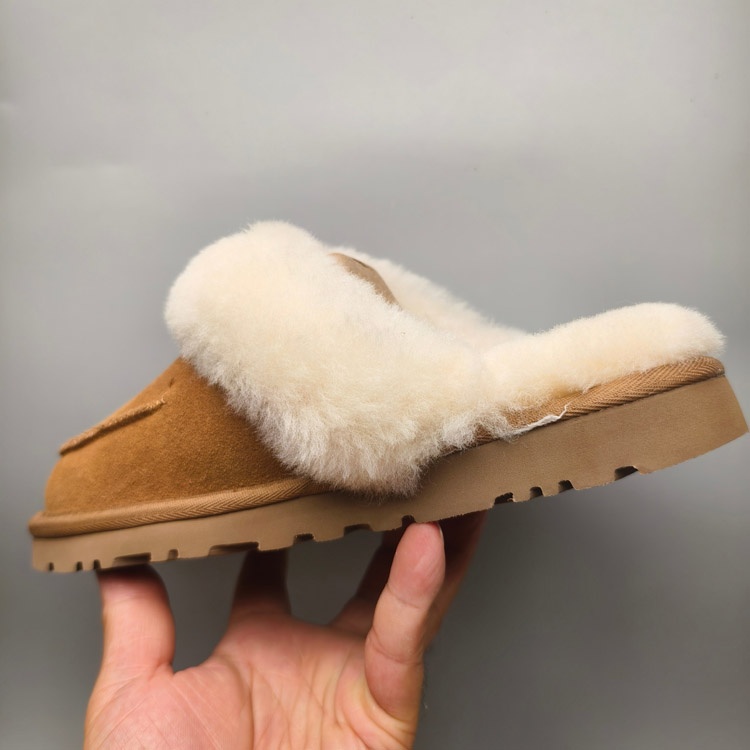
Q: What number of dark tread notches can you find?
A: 13